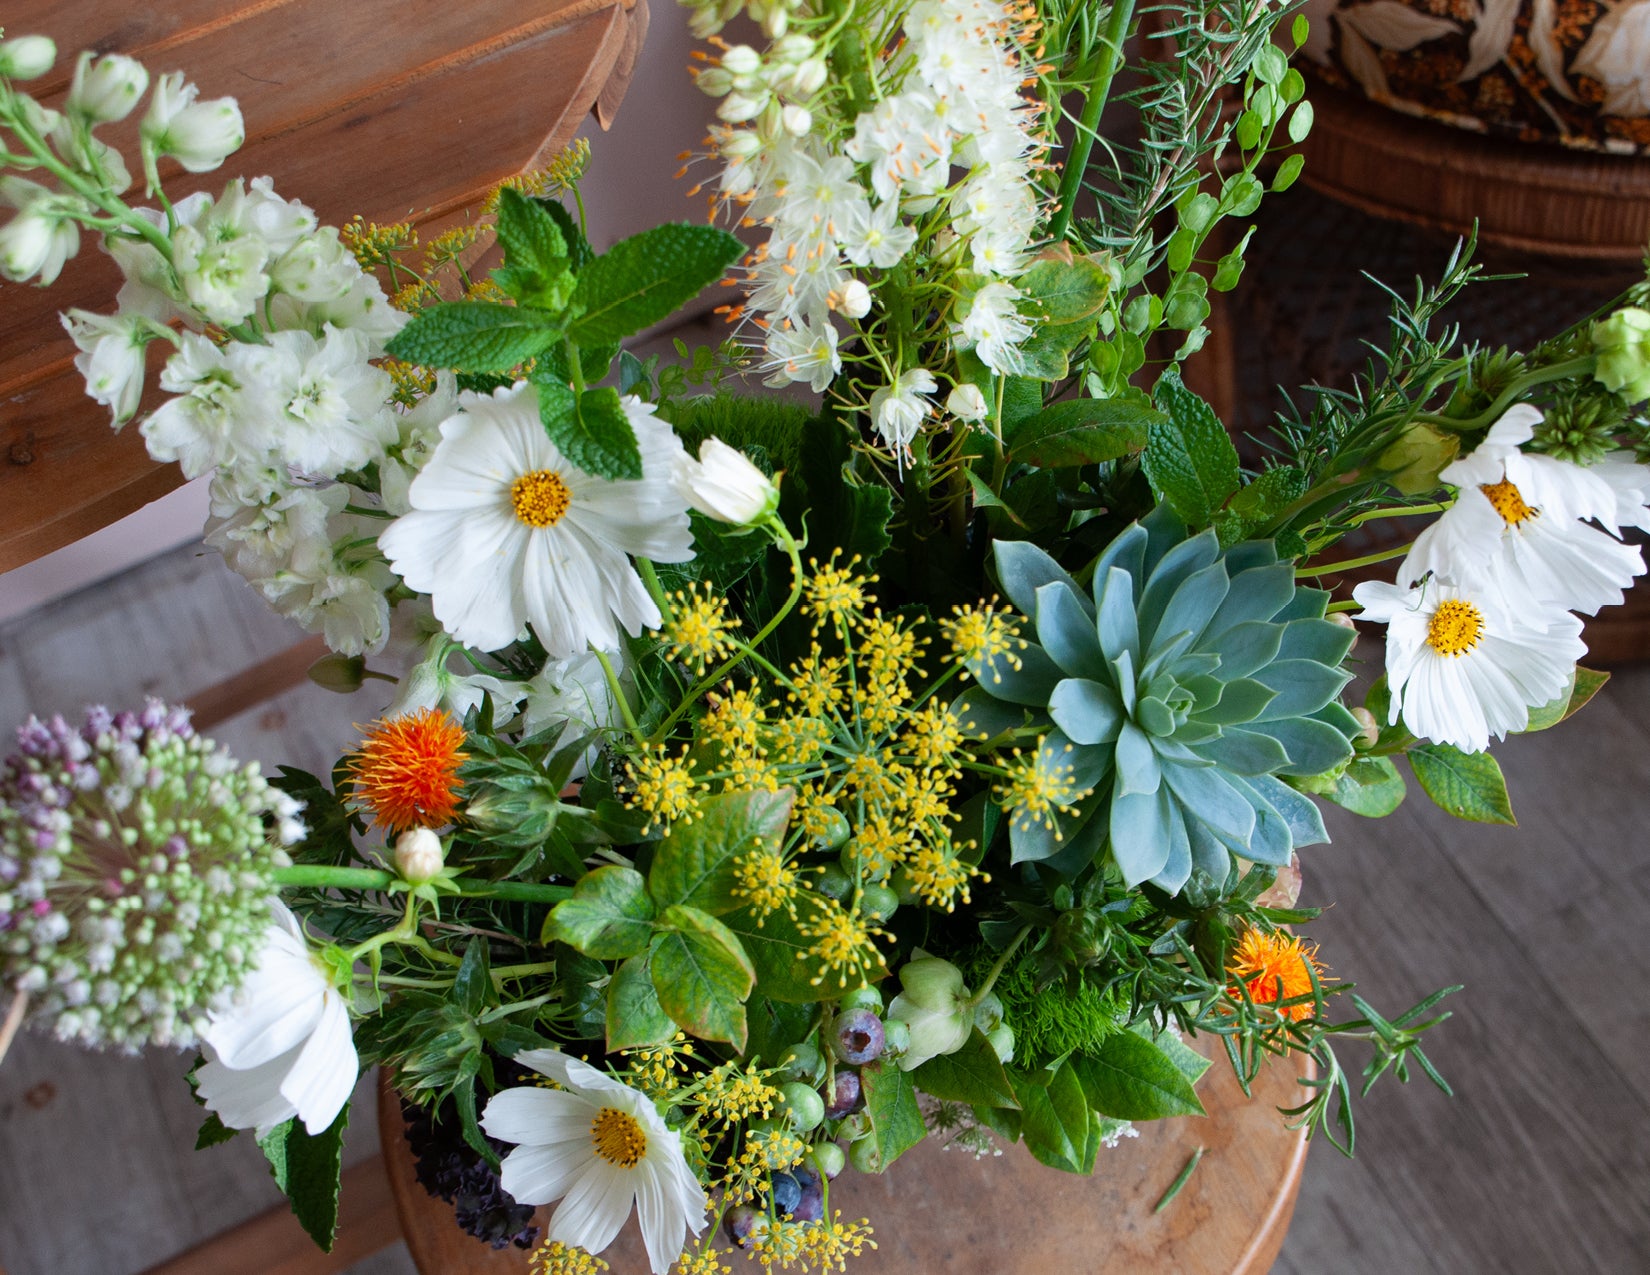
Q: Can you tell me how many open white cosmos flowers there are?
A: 5